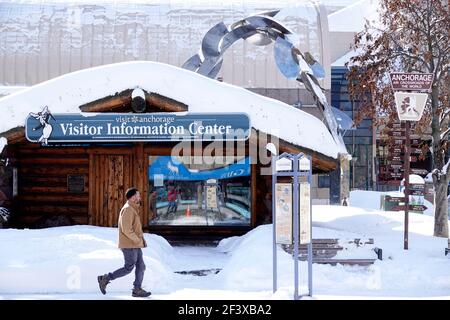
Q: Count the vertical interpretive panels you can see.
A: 2